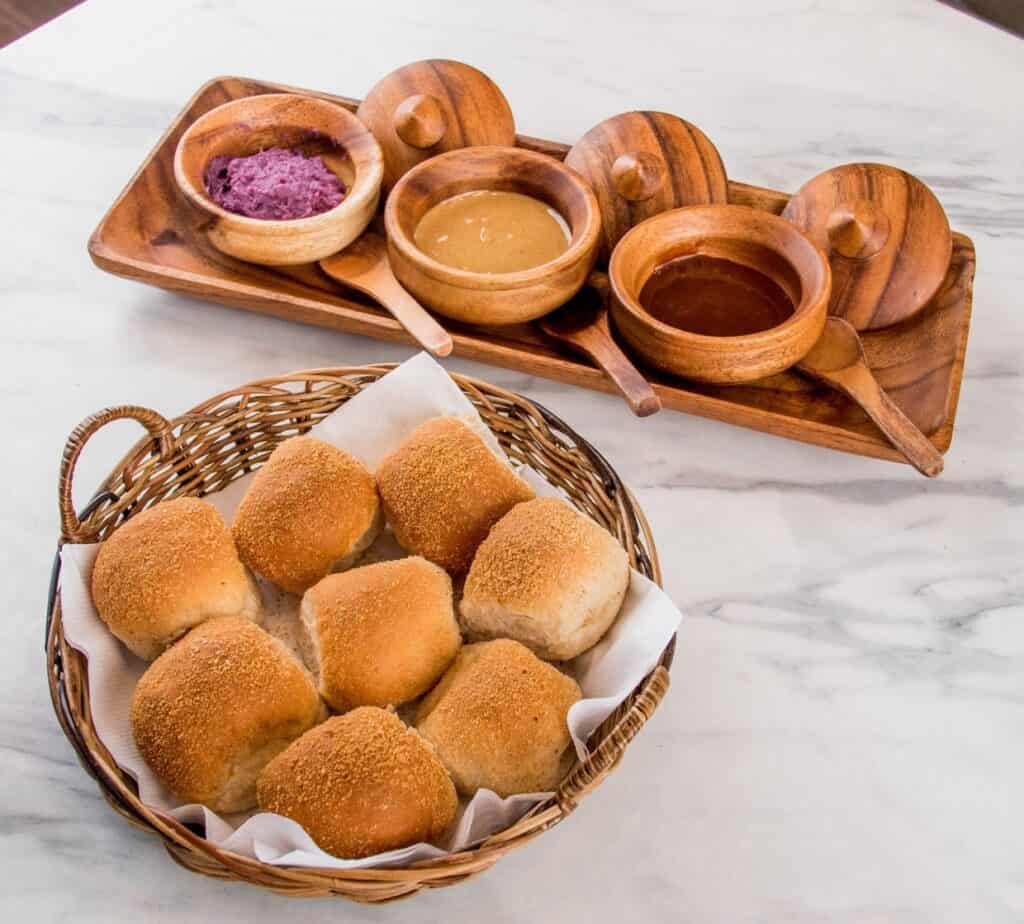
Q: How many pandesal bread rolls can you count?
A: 8